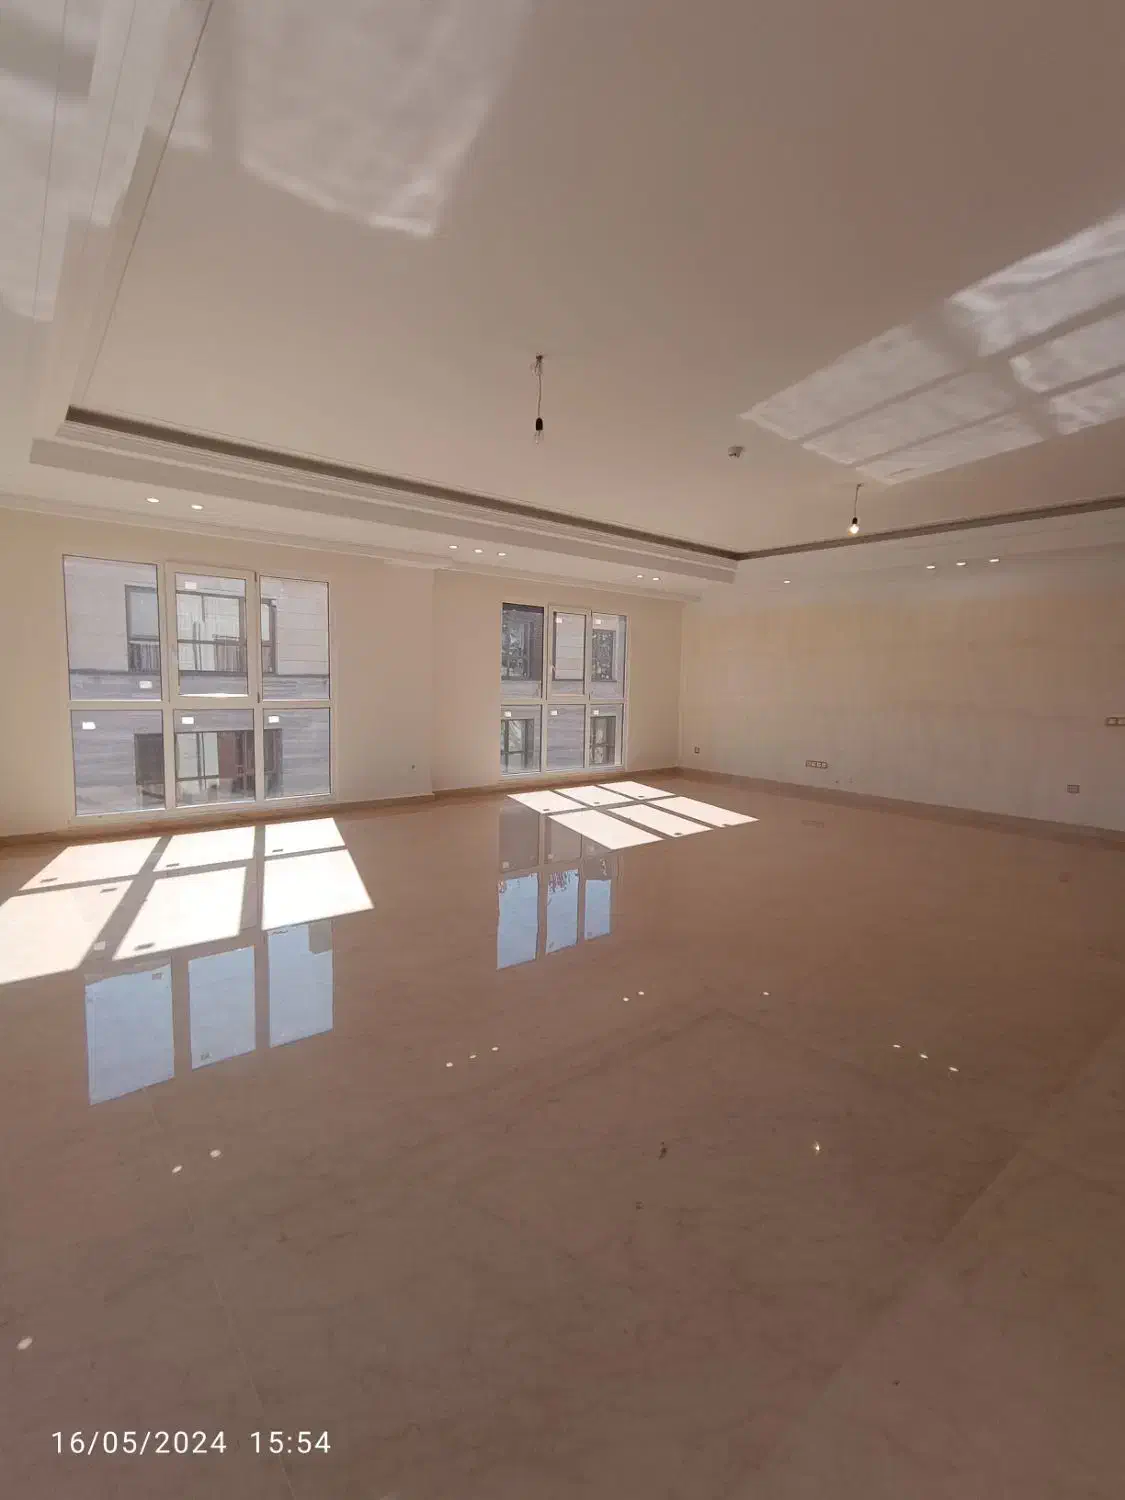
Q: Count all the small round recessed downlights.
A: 11